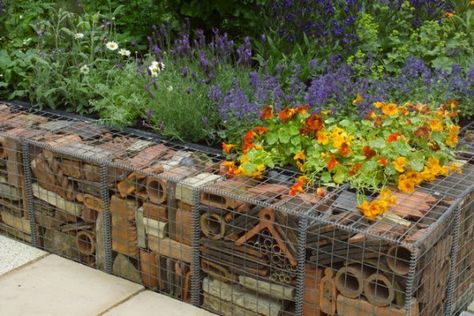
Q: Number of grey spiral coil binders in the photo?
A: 6